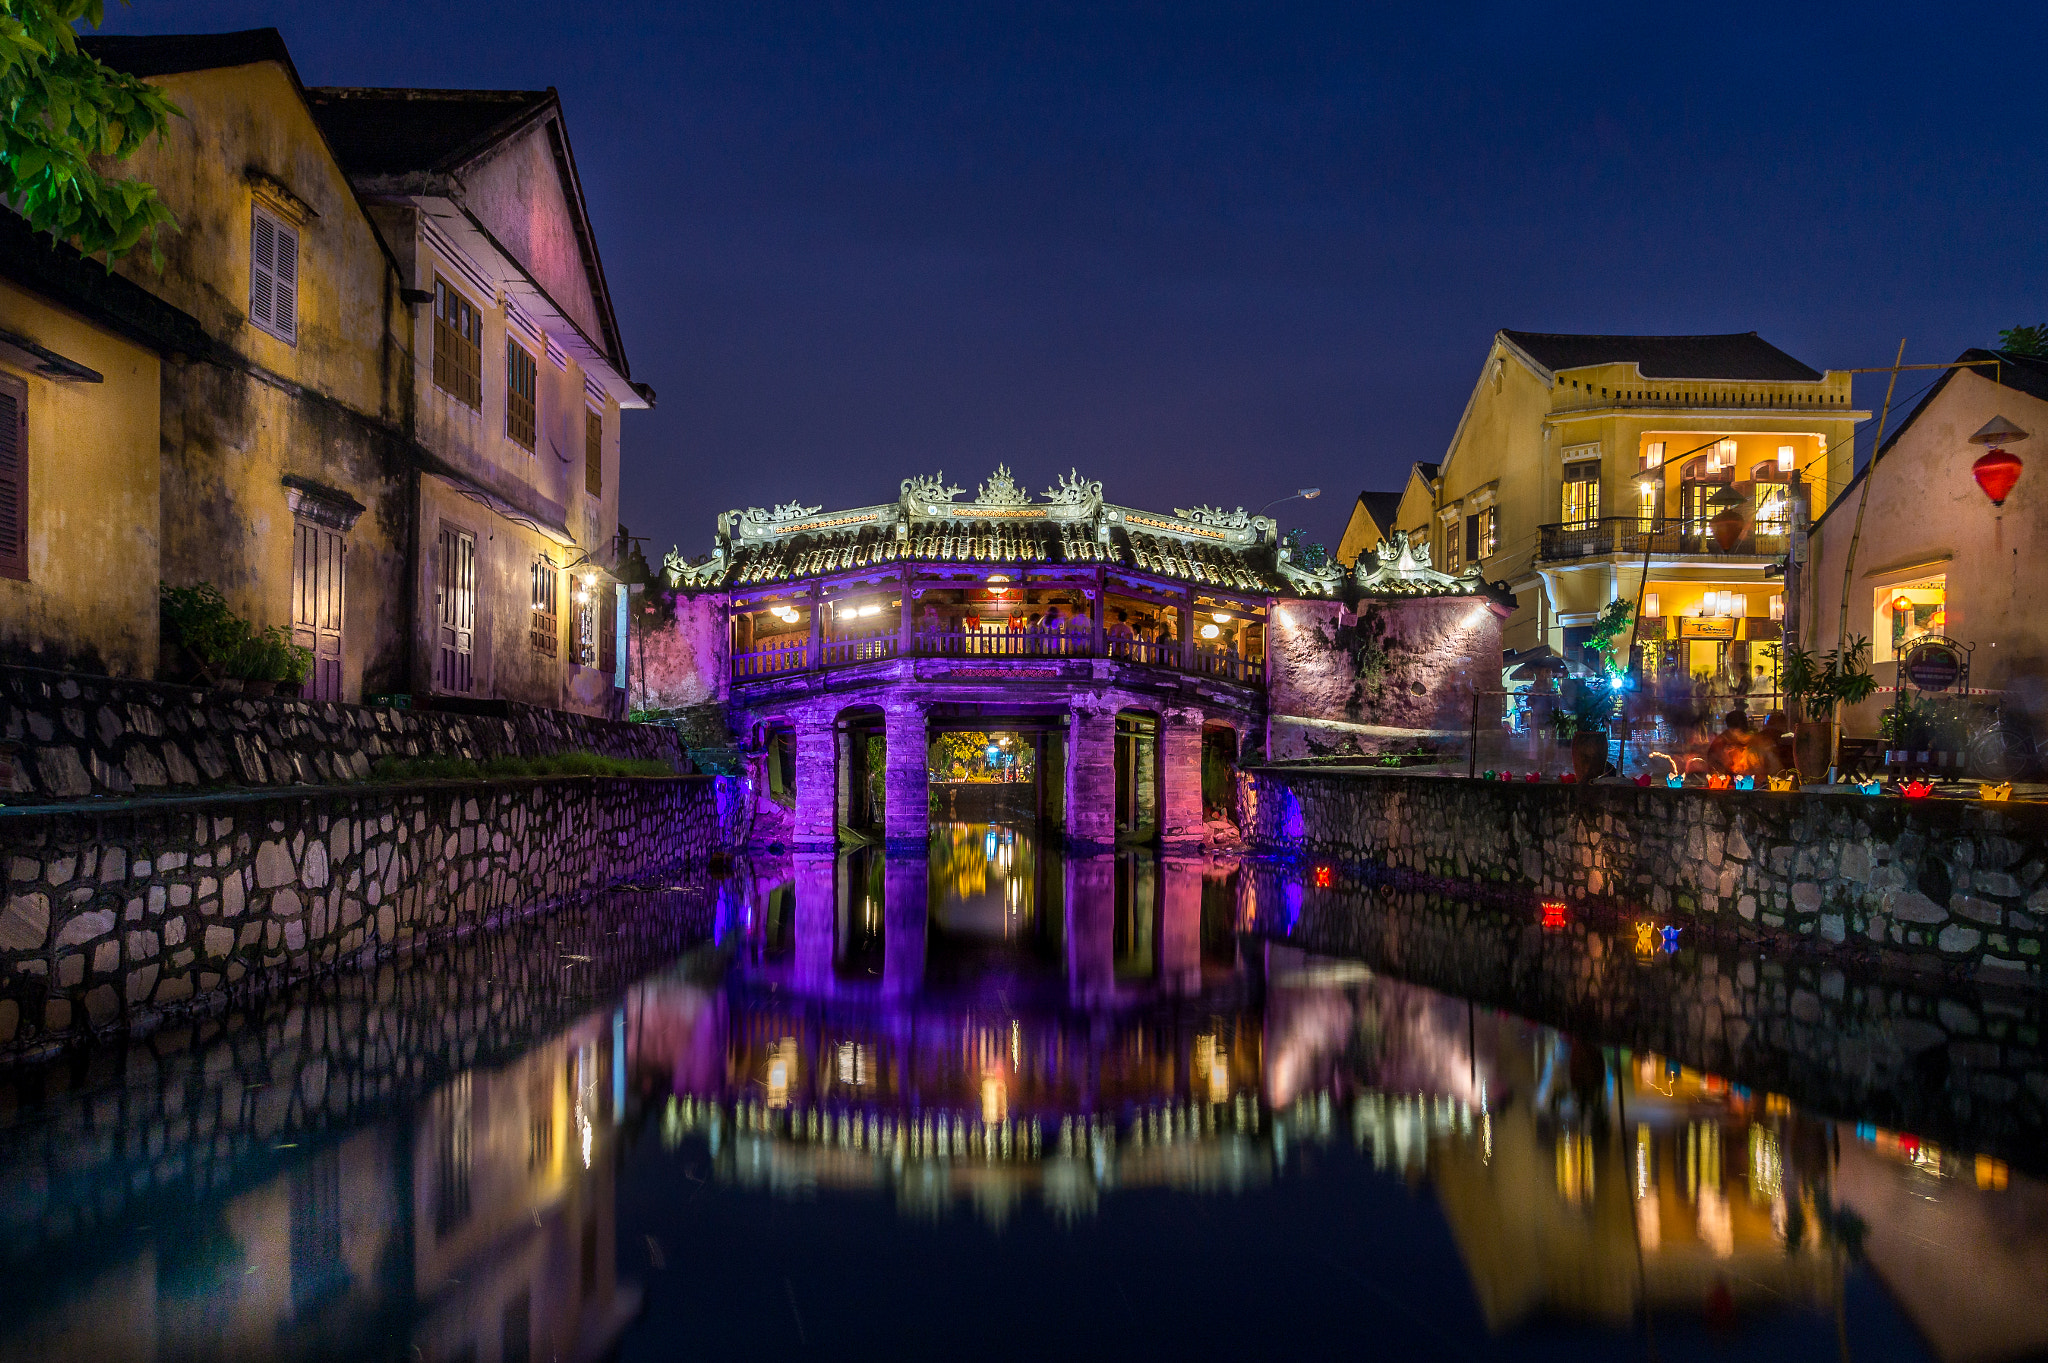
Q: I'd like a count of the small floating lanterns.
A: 4